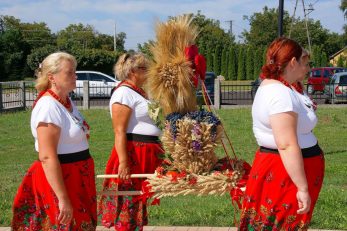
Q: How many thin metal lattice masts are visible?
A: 1